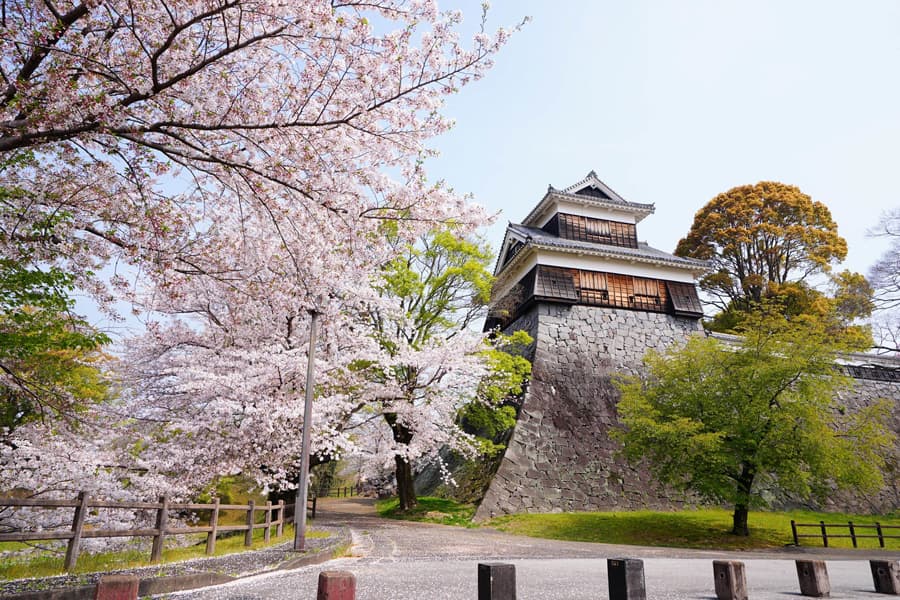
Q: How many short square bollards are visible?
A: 7